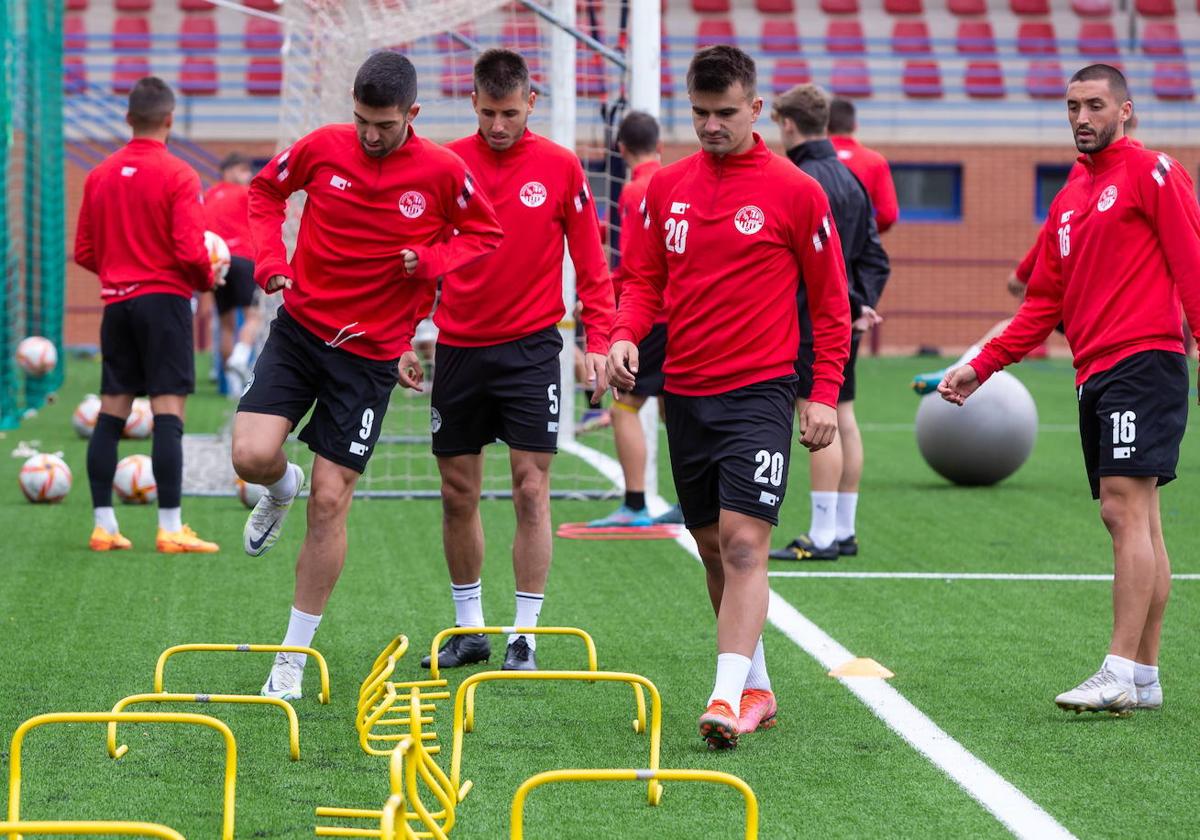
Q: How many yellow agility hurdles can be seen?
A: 14